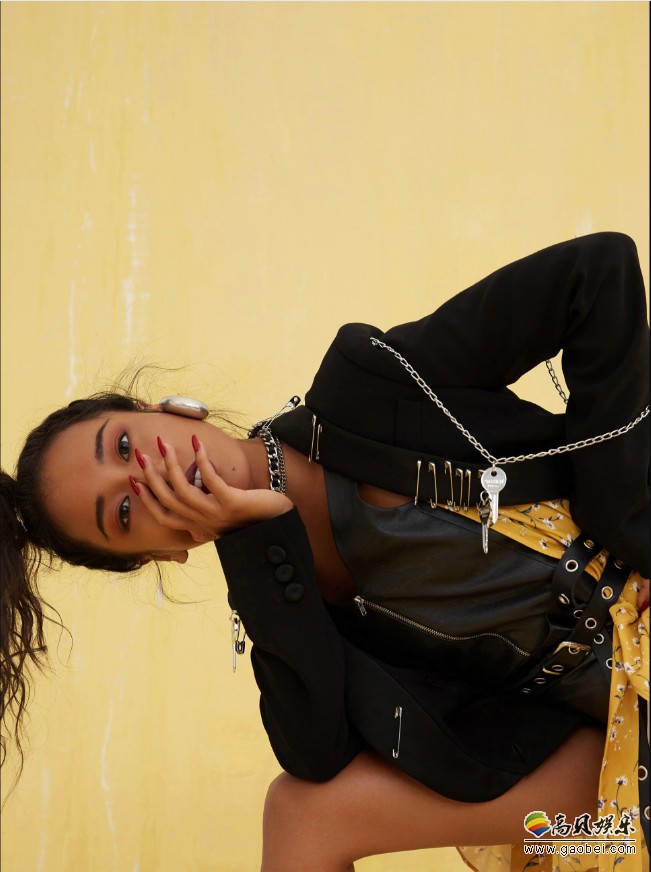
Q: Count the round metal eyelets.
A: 15